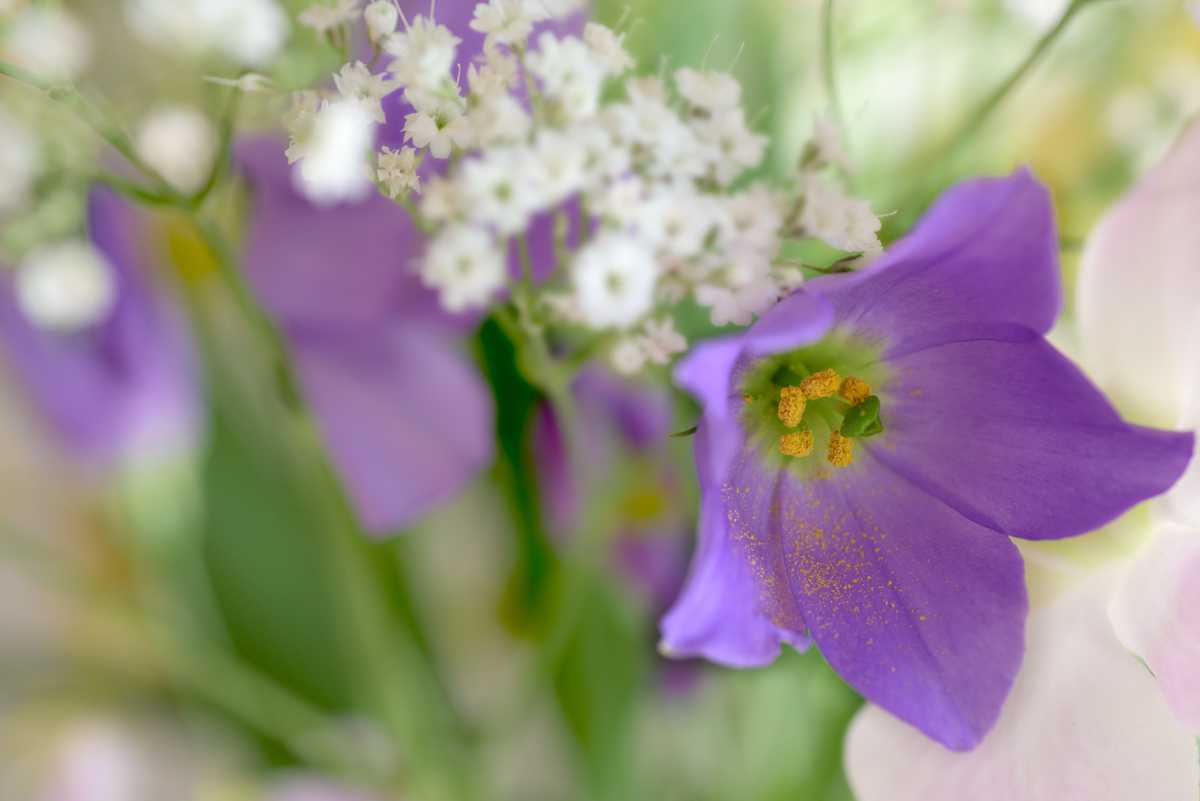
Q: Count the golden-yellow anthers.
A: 5